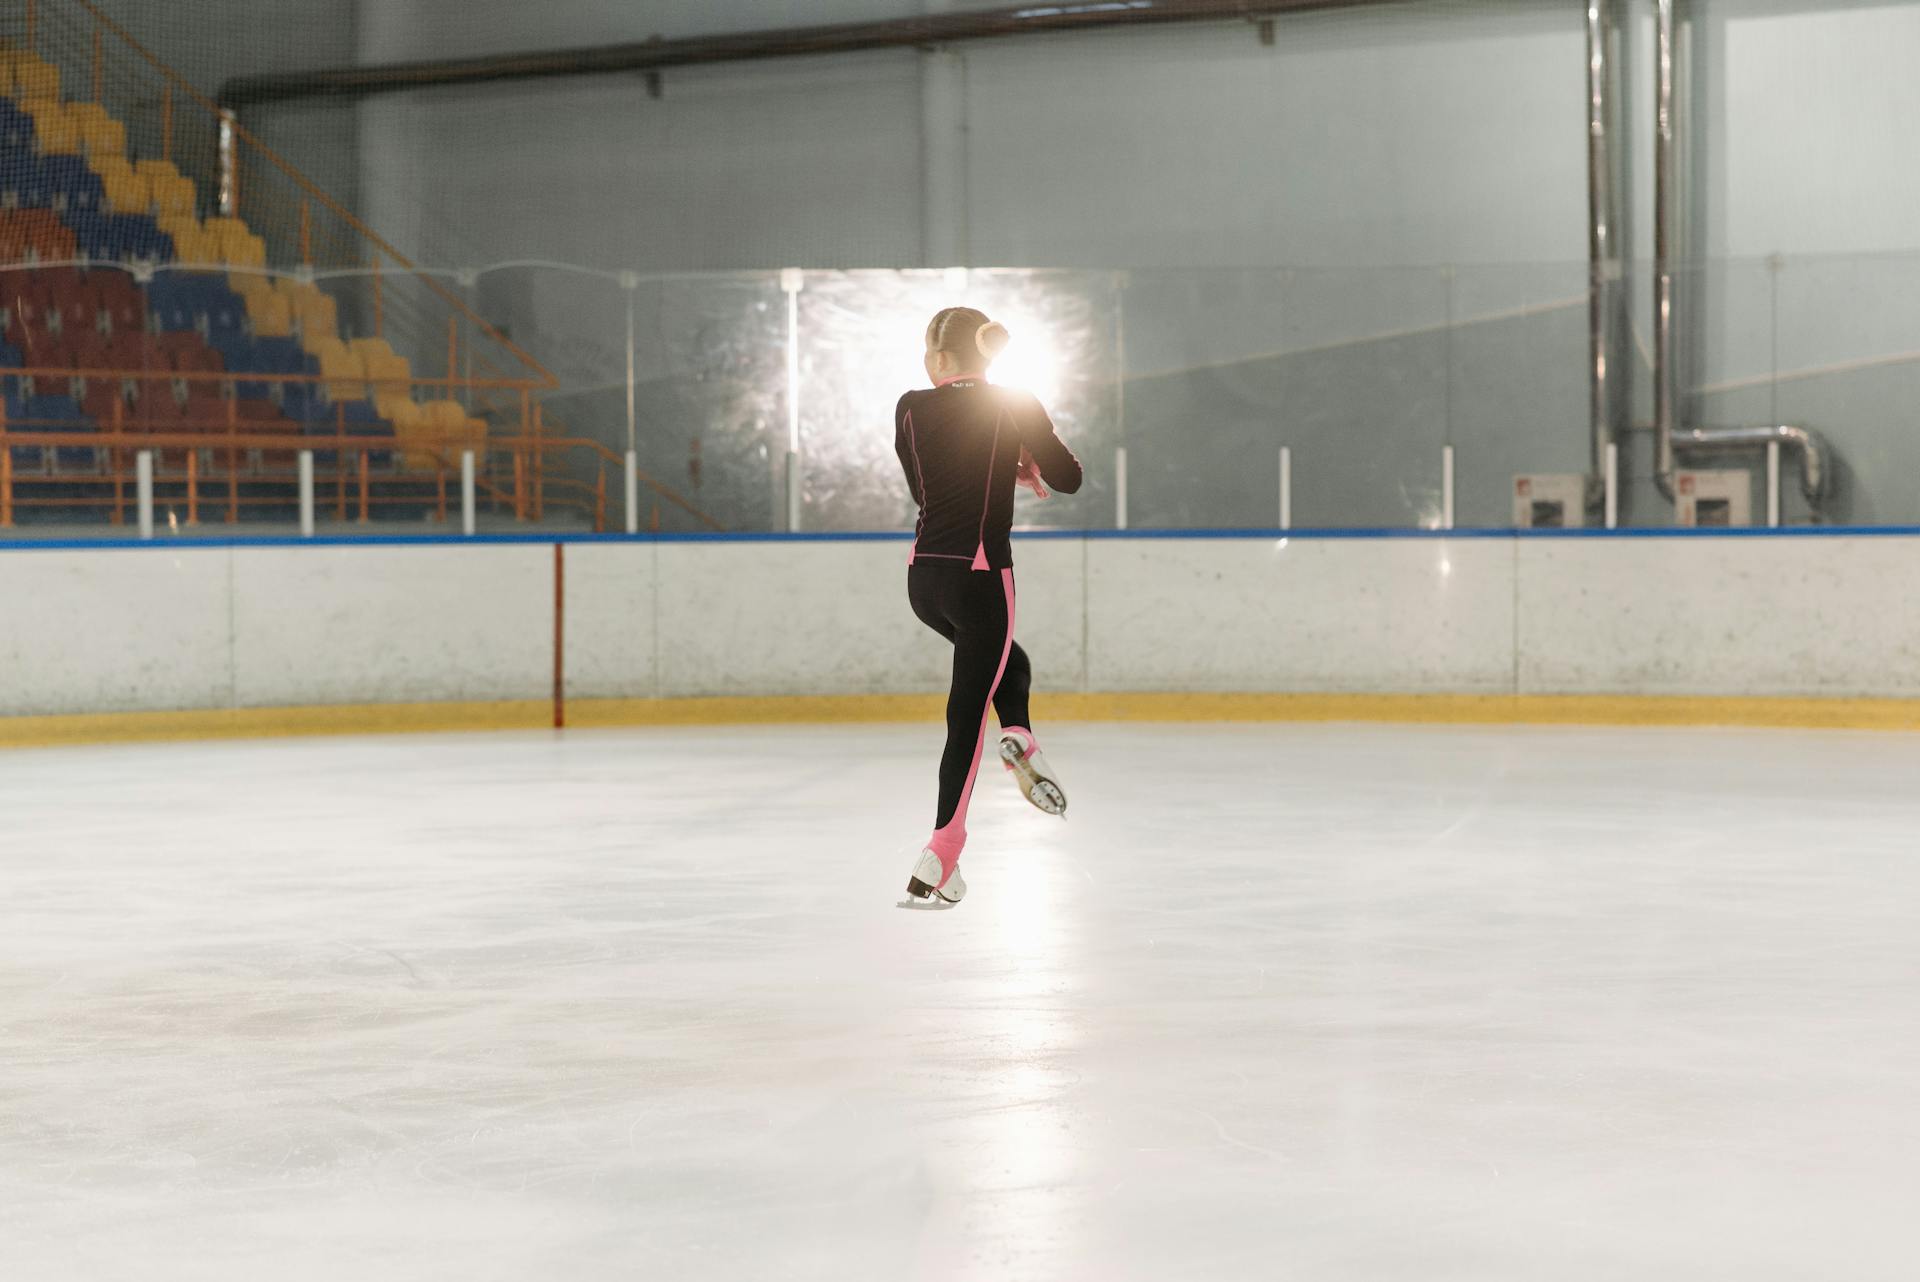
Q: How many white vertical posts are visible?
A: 10